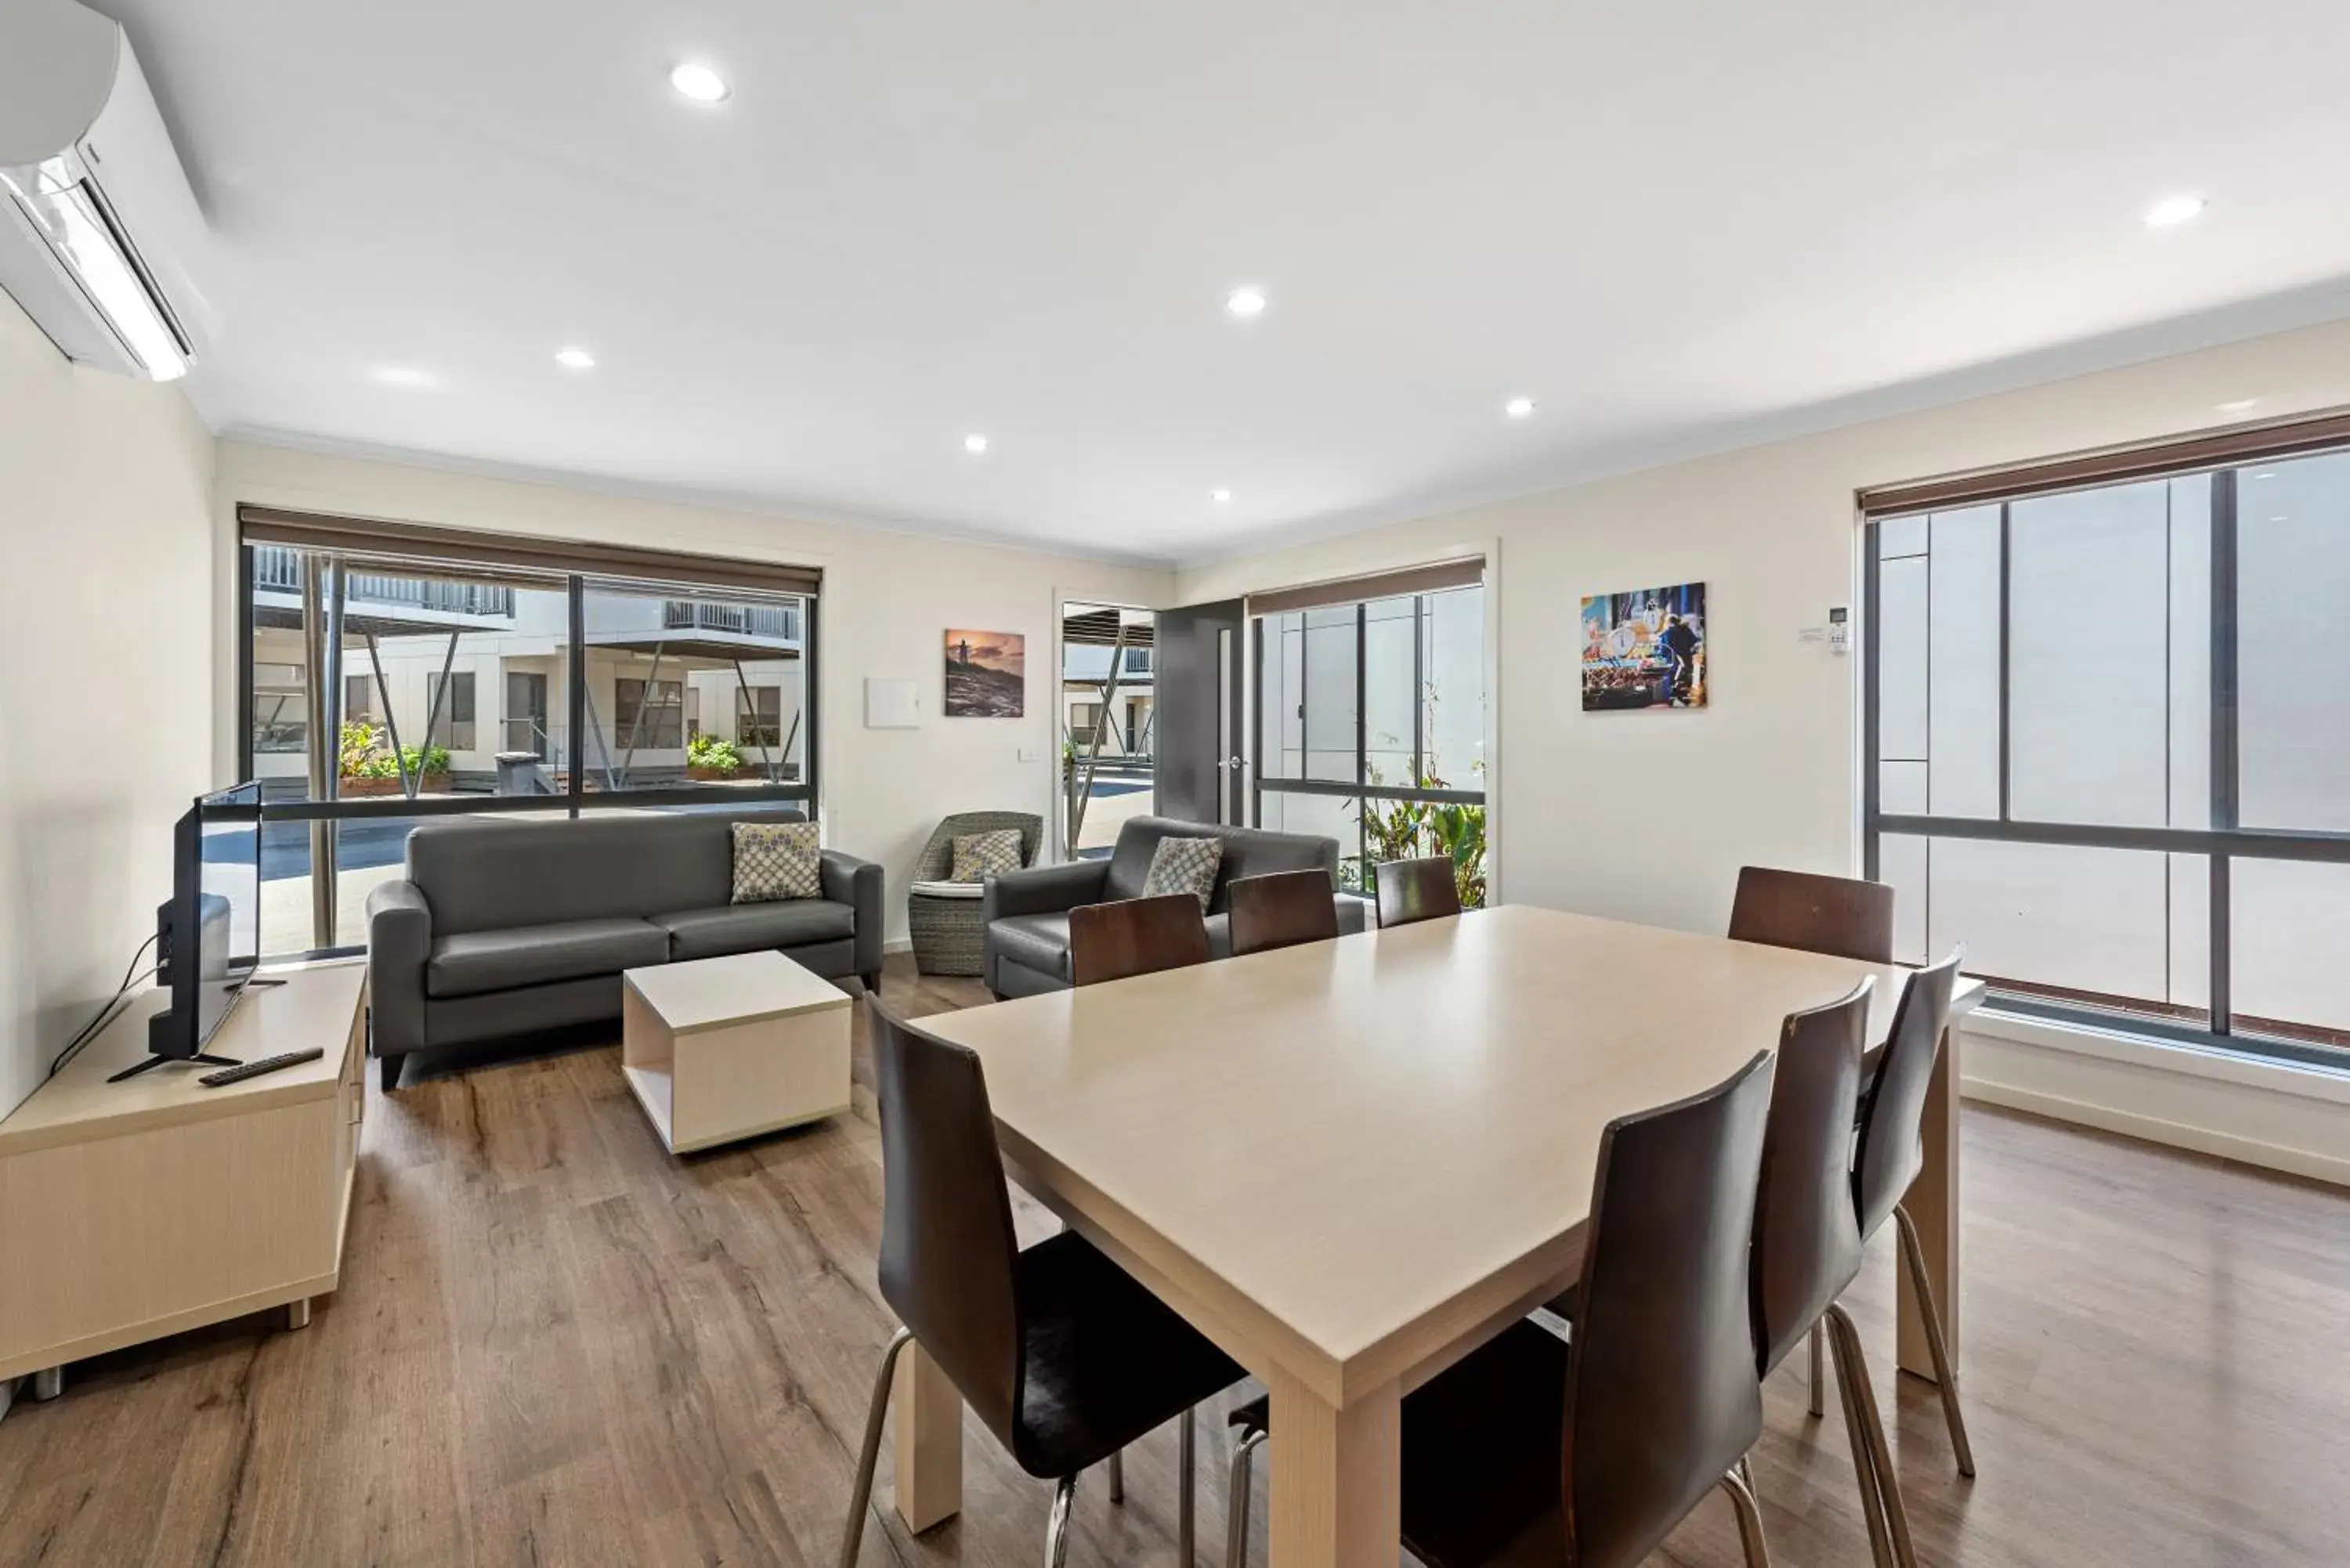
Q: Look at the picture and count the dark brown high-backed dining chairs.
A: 8